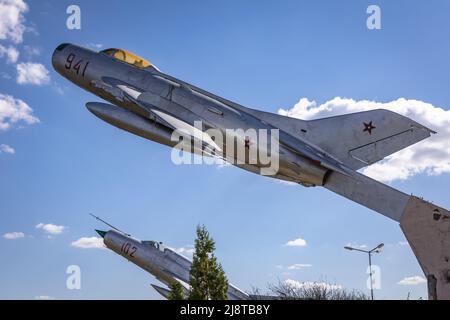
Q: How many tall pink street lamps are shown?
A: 0